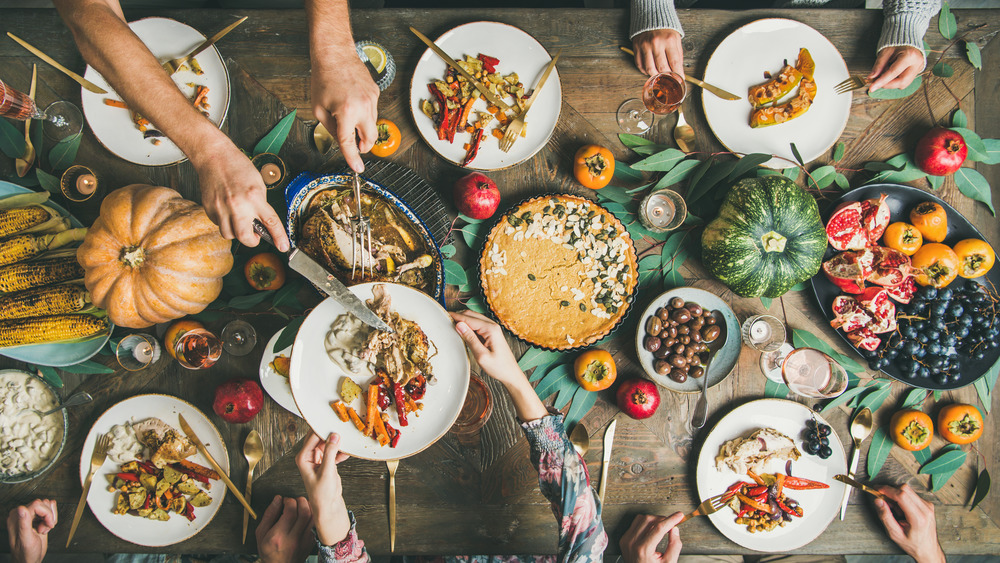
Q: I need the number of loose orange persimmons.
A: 7